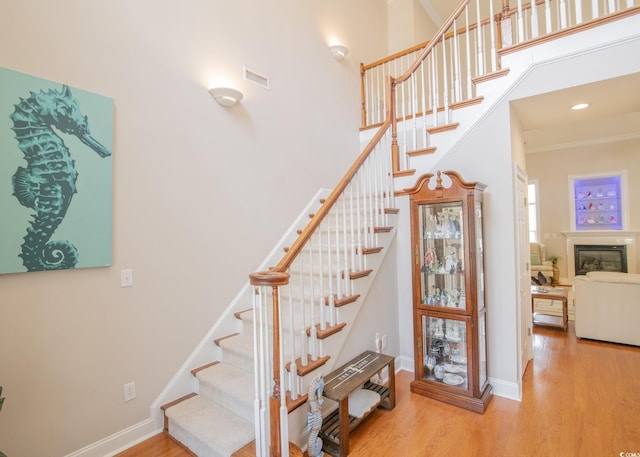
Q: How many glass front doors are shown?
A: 2